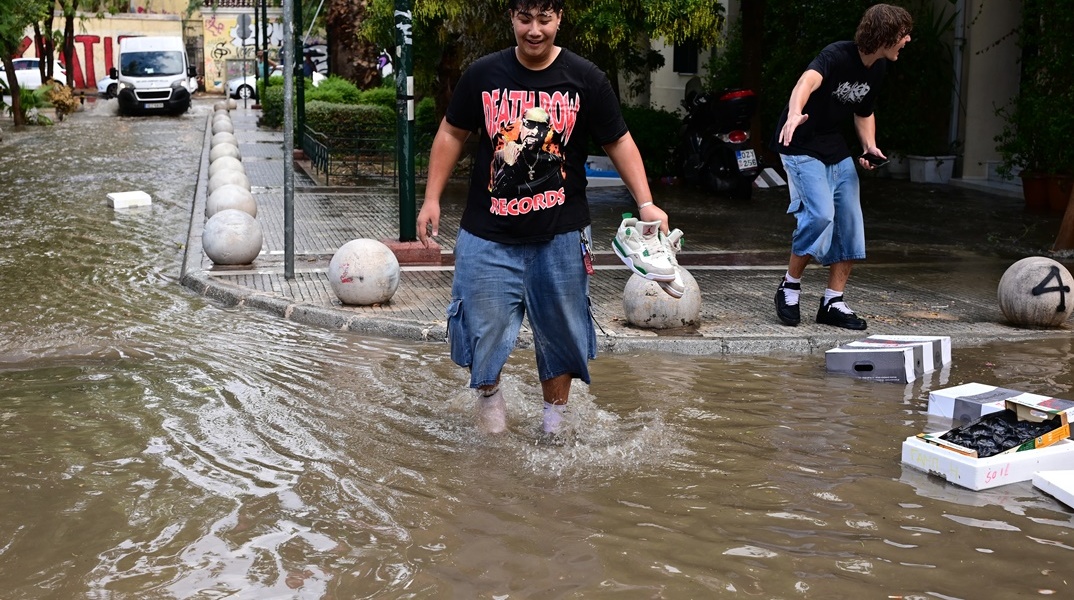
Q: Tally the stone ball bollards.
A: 14